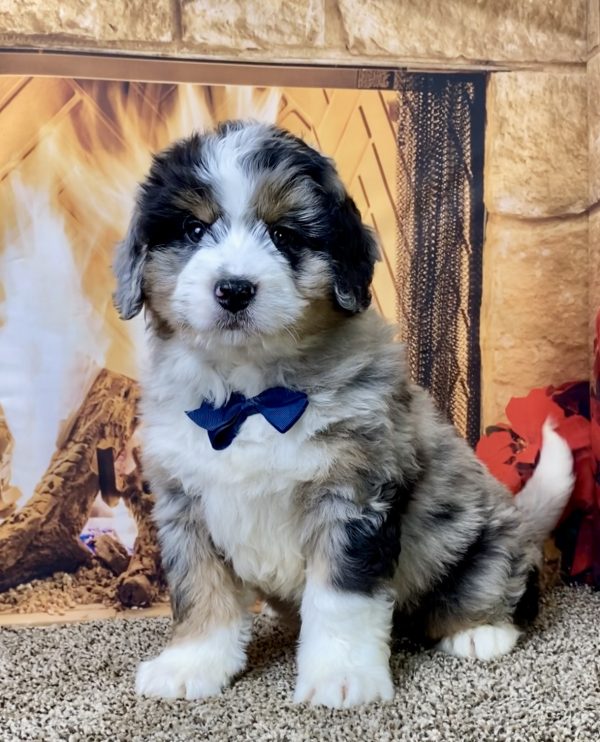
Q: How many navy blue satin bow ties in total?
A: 1